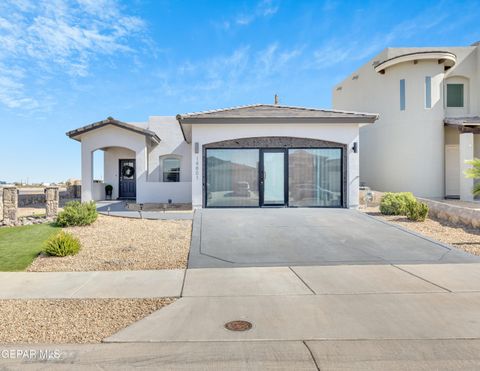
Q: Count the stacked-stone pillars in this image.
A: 2